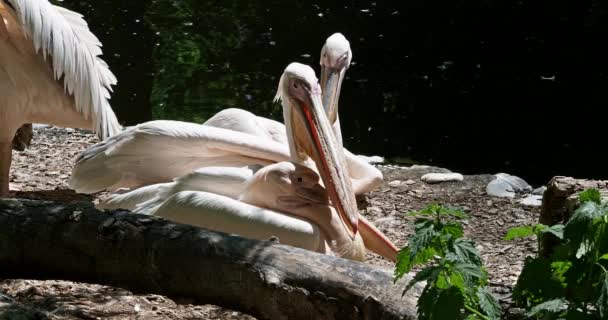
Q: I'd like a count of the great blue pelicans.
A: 0